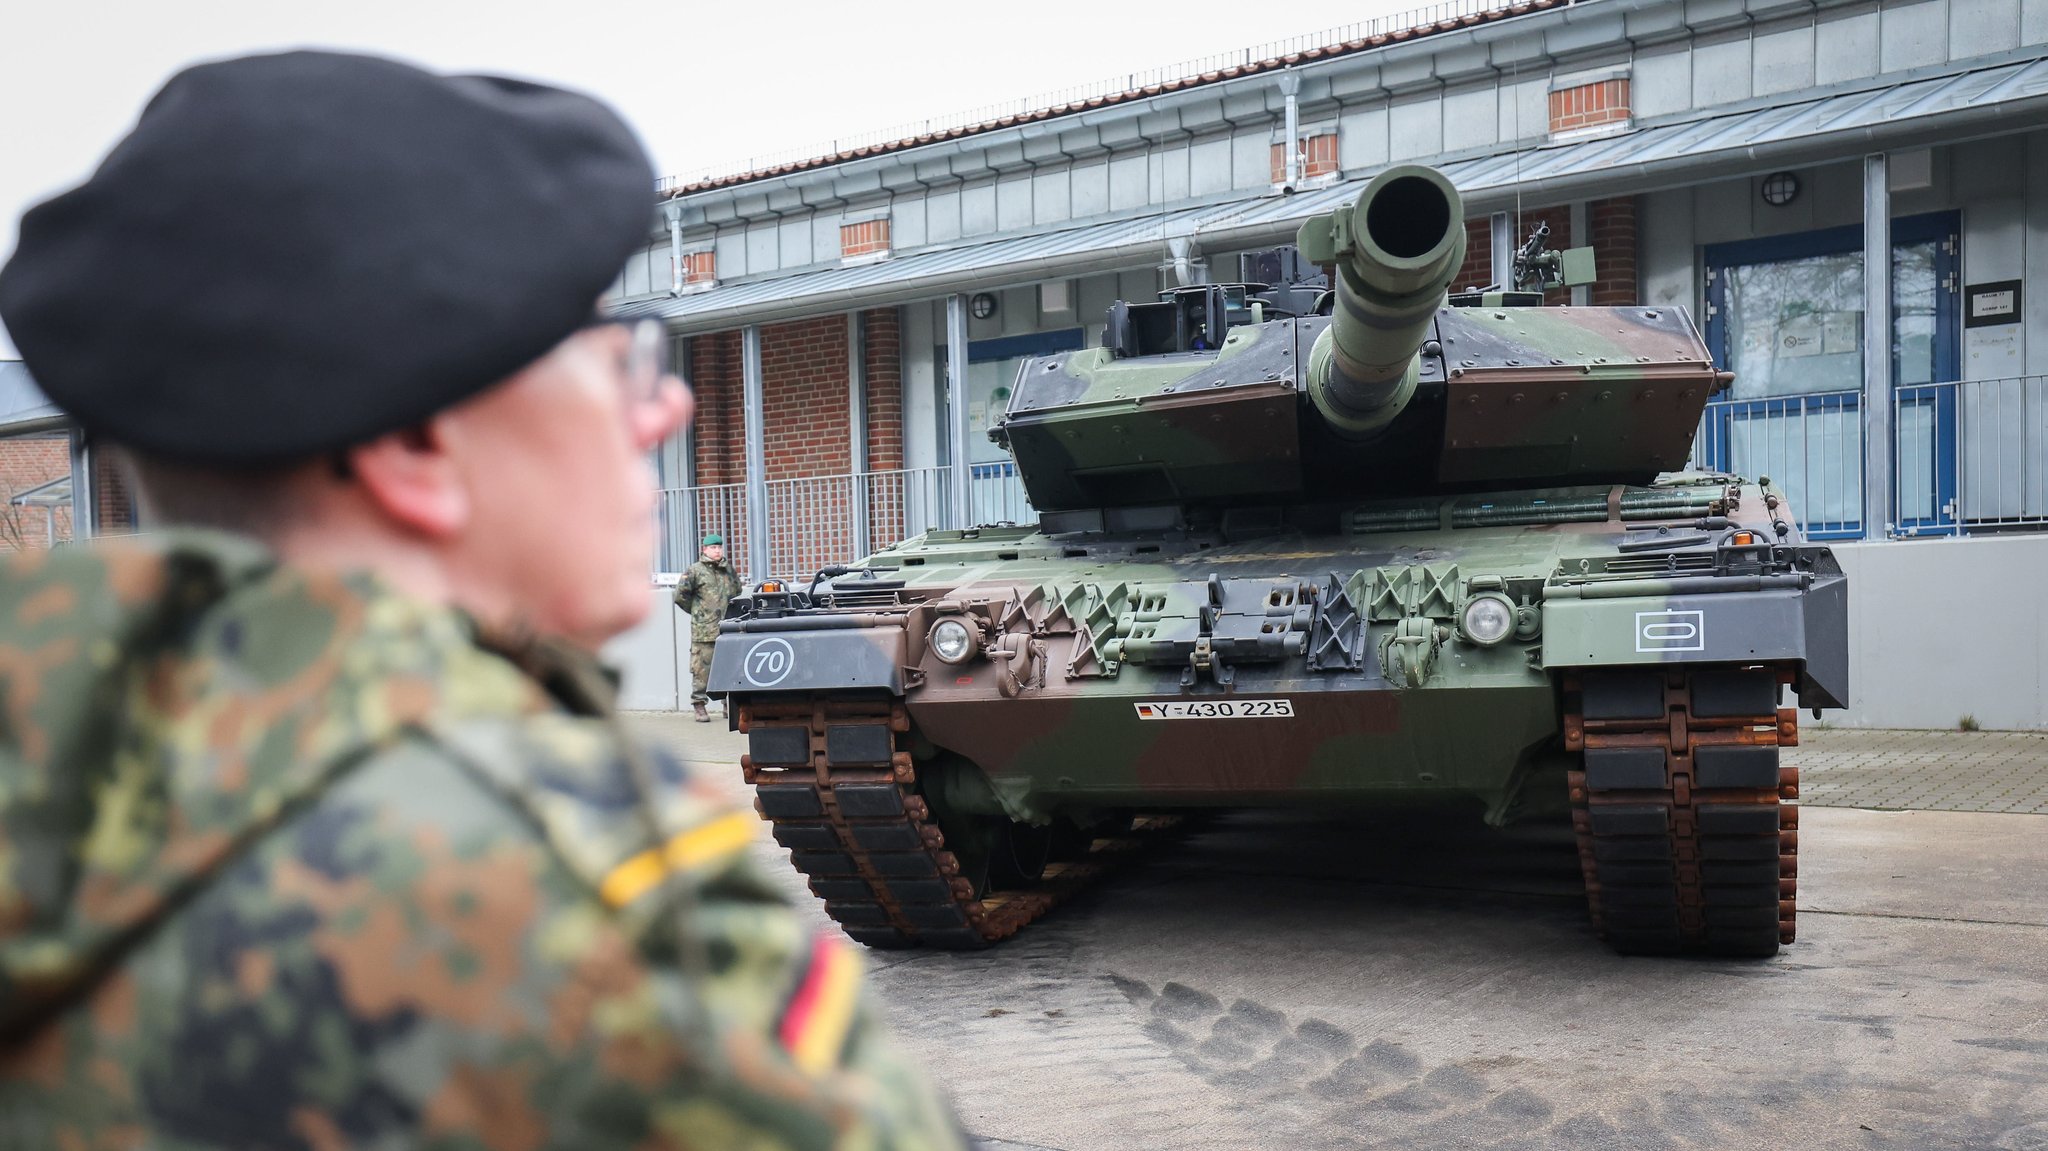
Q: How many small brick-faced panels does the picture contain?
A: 4